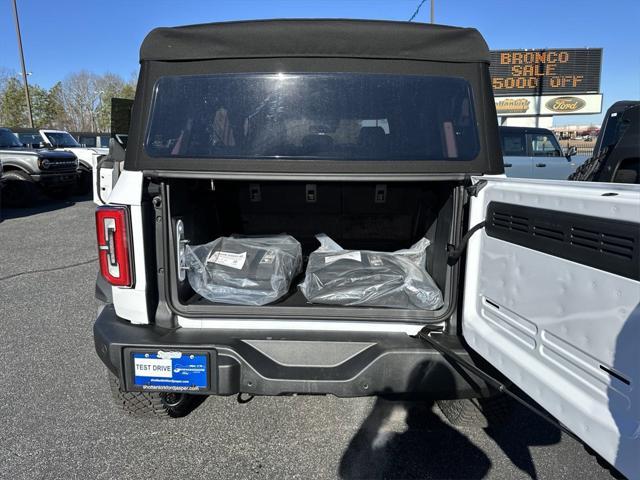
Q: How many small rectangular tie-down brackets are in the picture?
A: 3